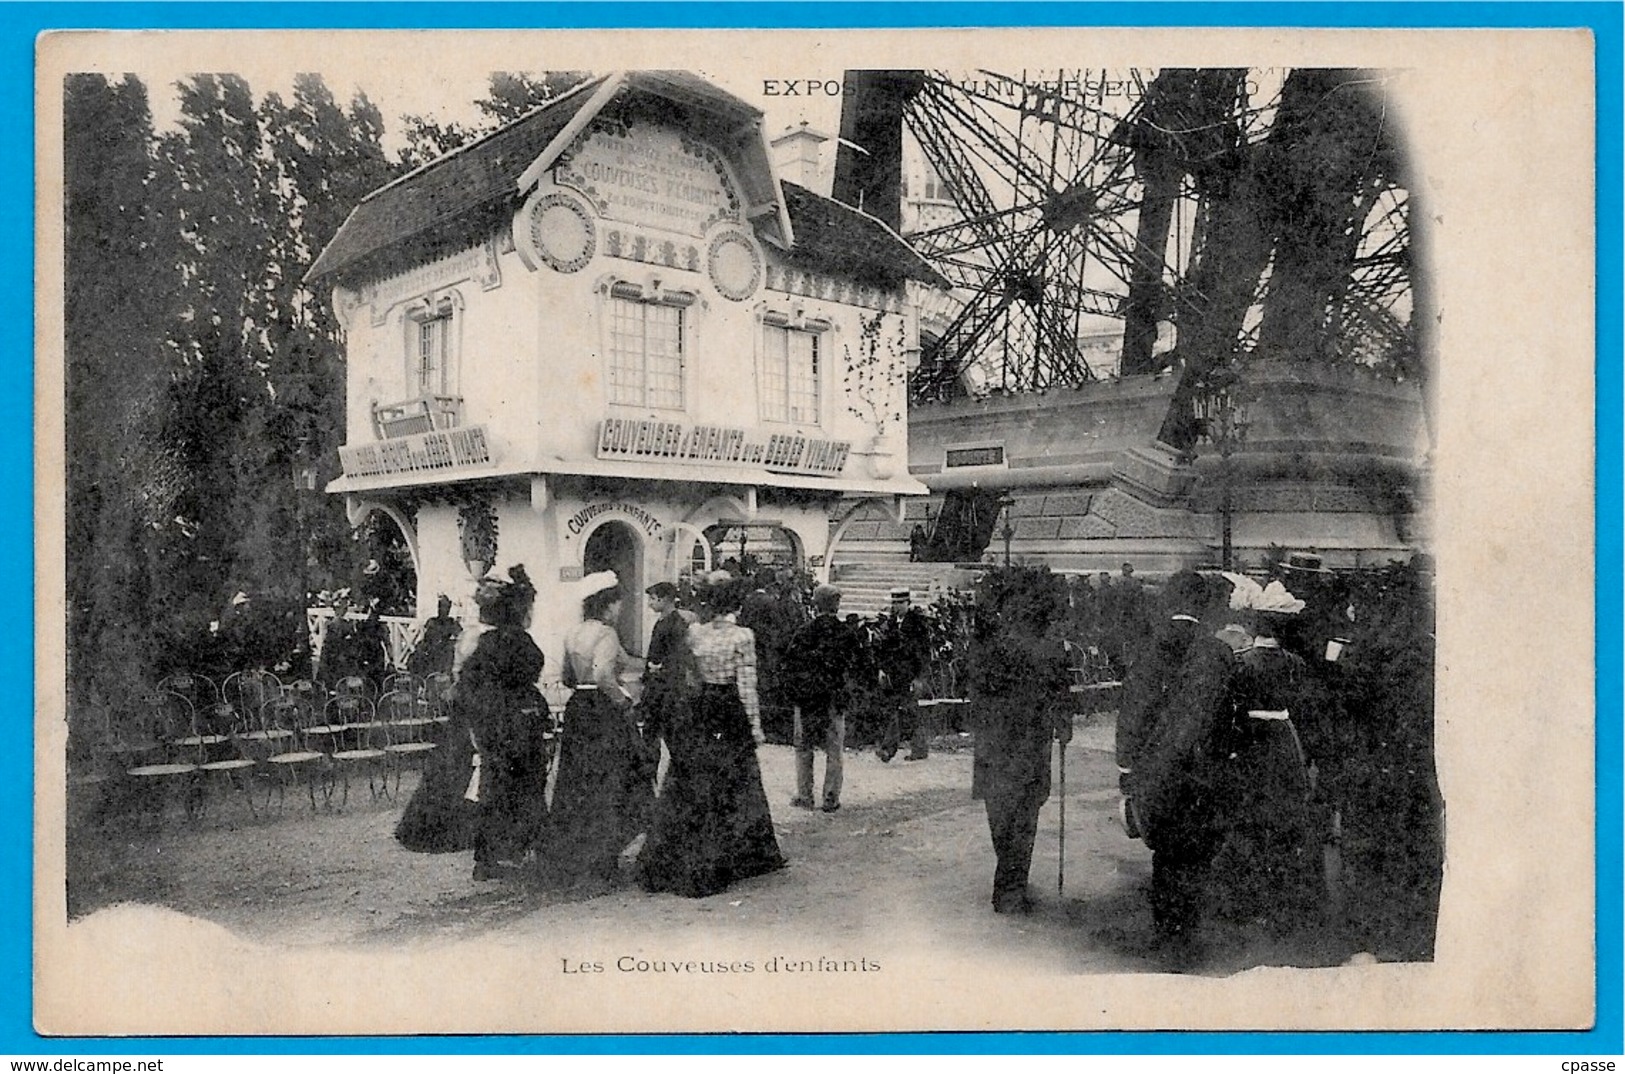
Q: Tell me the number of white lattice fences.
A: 1